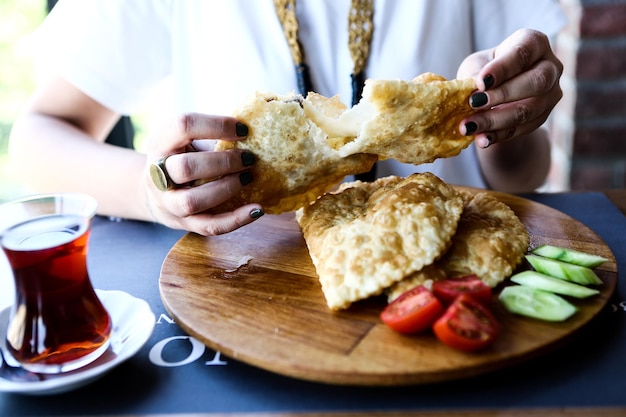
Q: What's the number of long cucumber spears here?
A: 4